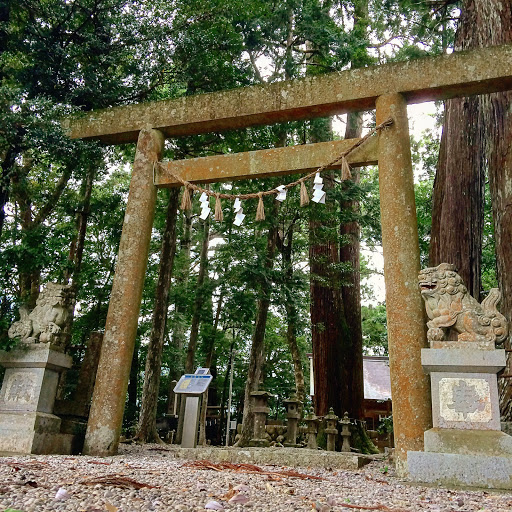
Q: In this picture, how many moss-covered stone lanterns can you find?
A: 5